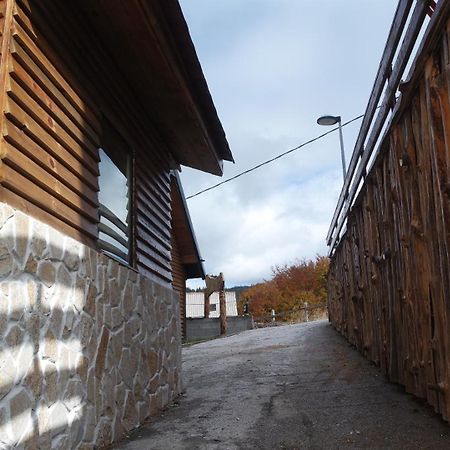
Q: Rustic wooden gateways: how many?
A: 1